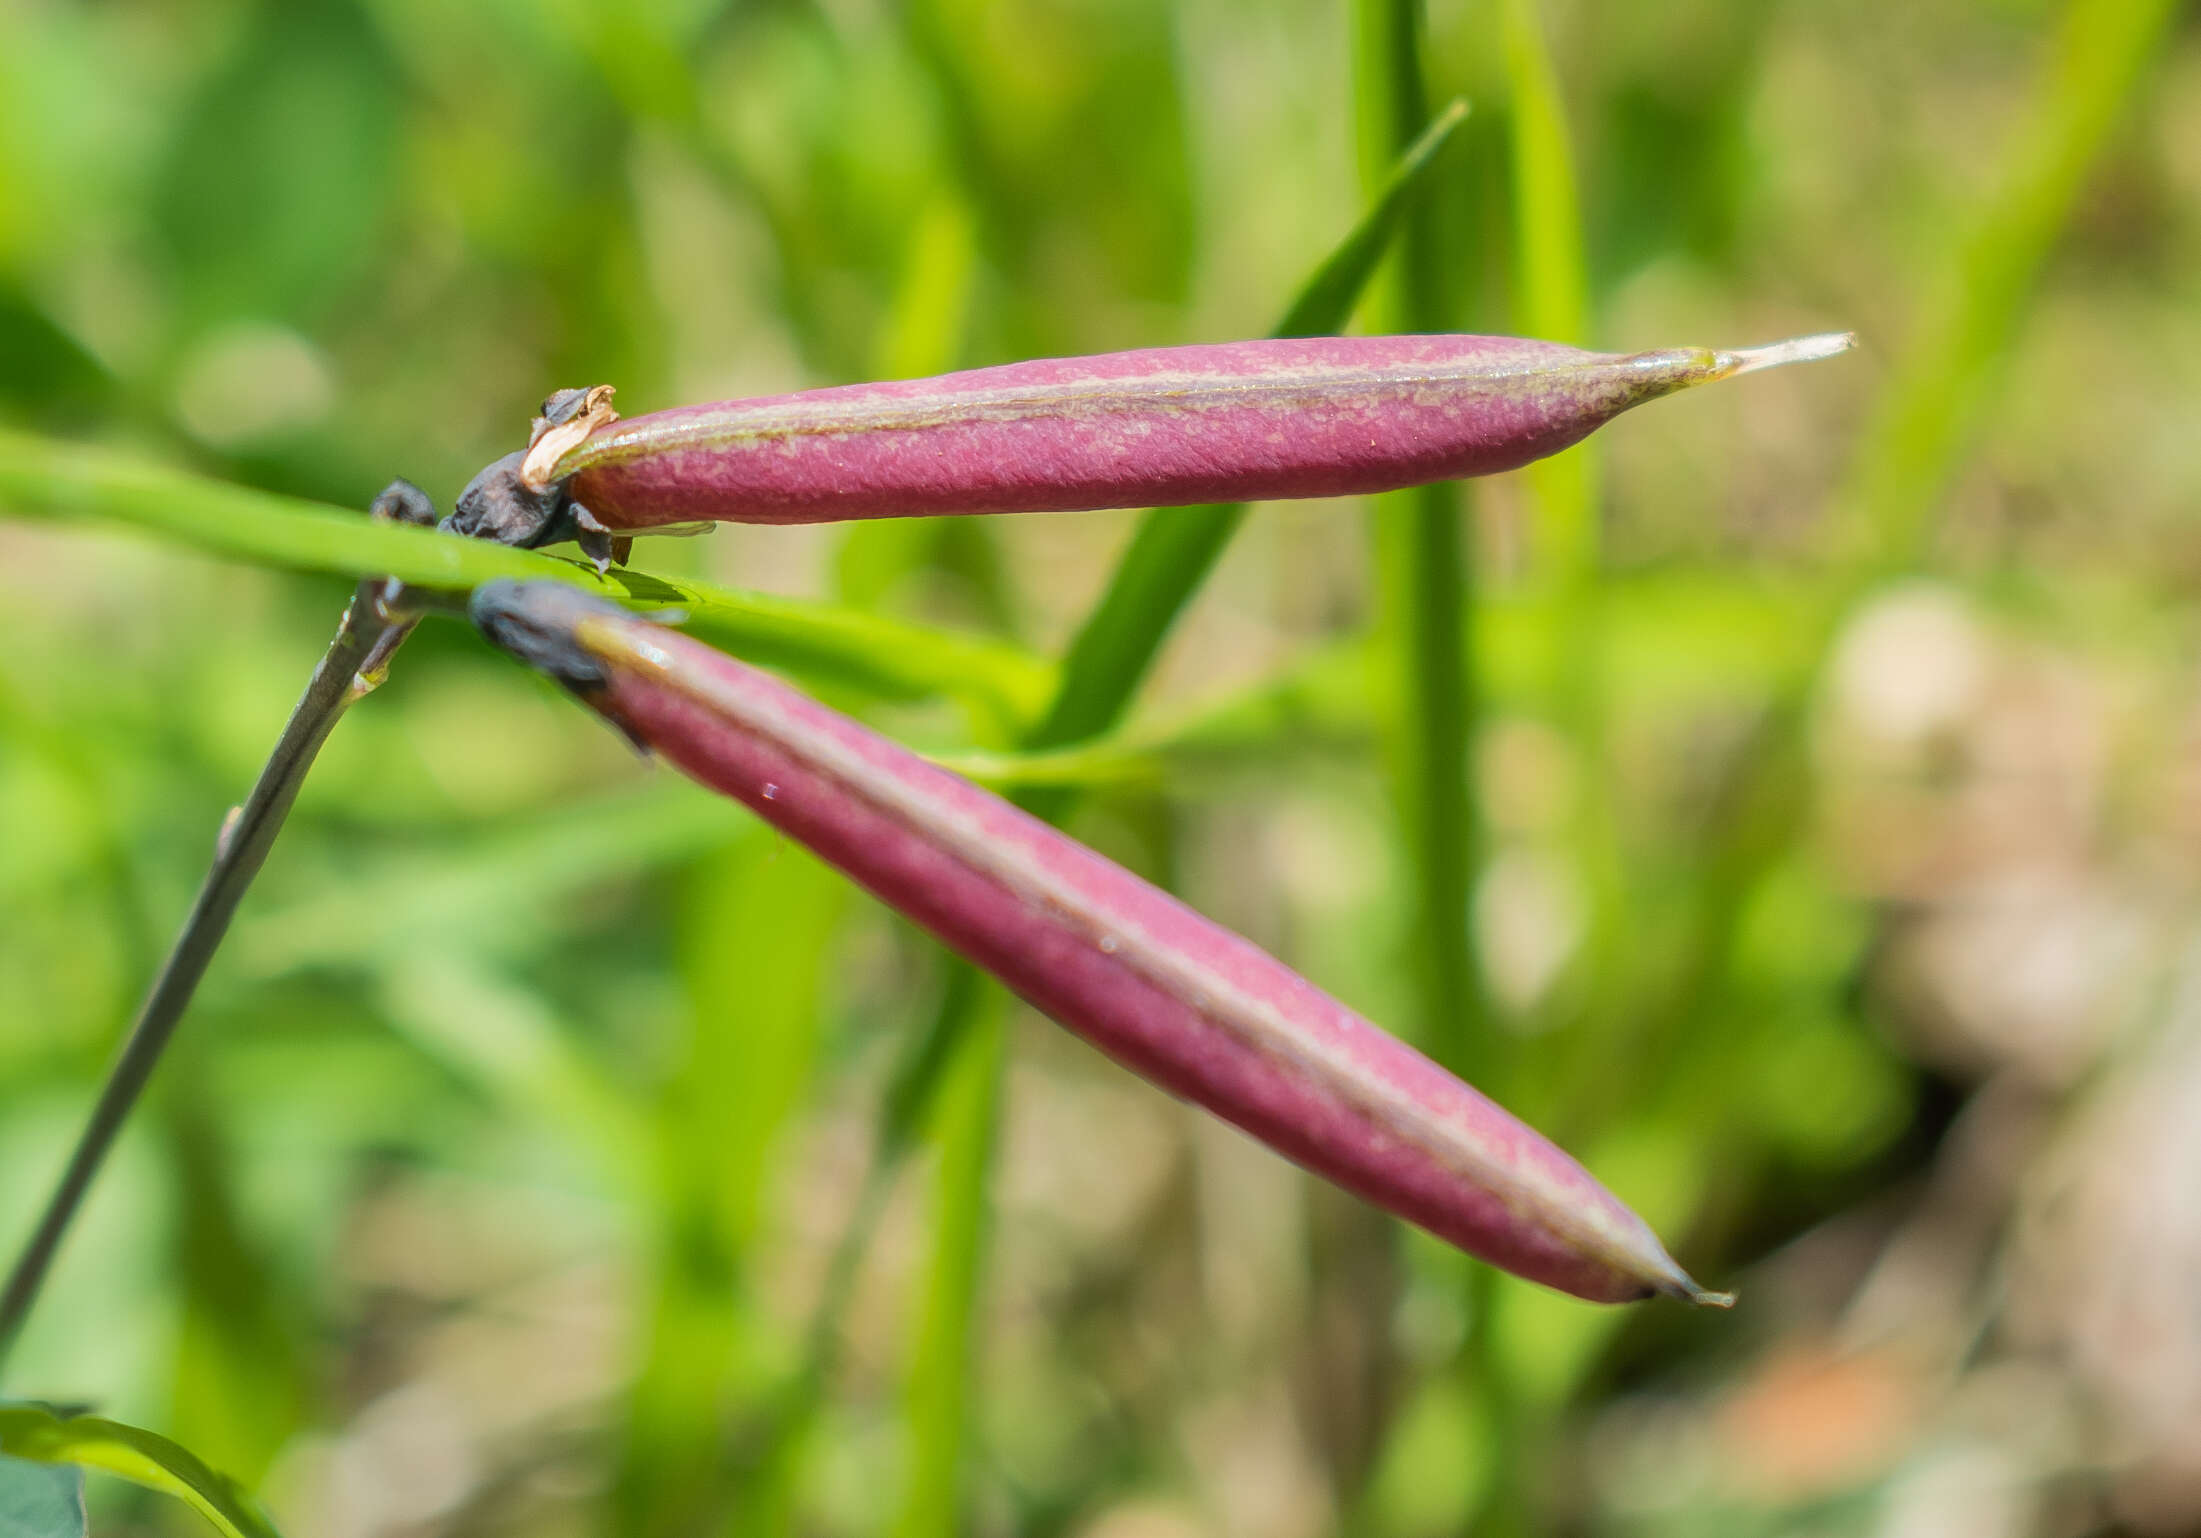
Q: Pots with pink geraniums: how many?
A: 0